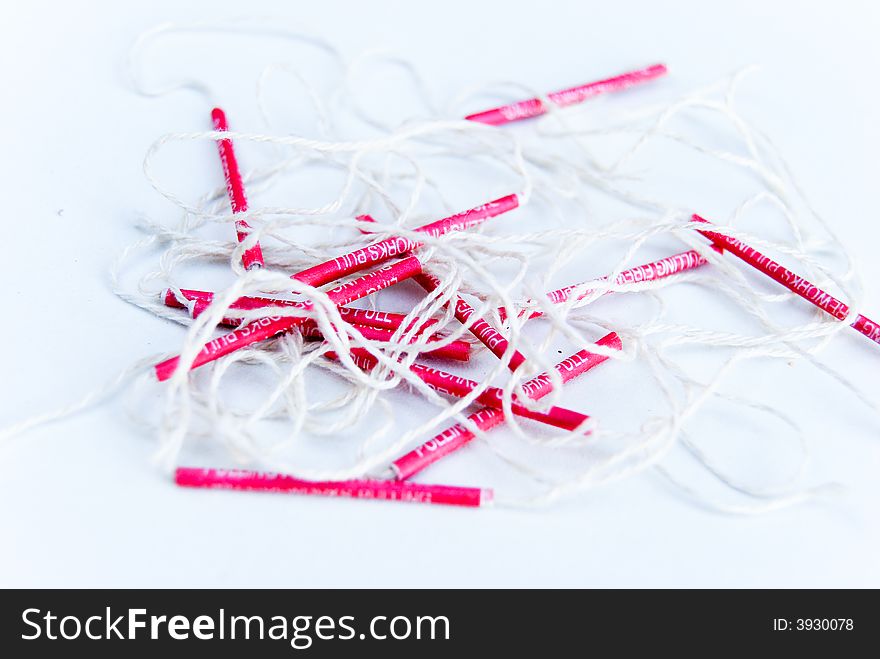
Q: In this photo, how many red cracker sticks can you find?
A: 12